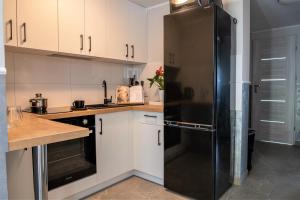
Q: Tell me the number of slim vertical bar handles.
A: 8